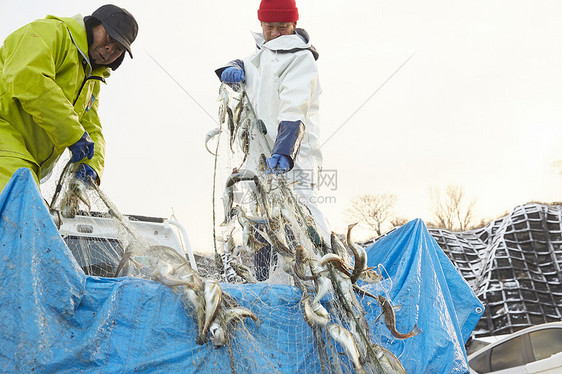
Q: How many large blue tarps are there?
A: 1